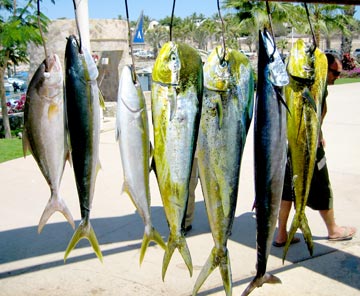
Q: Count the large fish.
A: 7